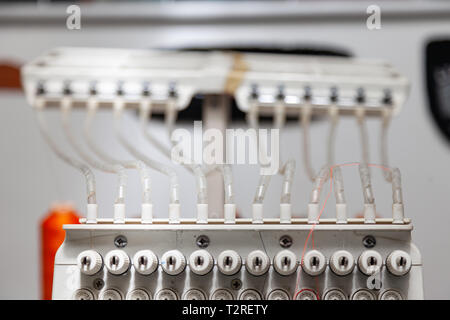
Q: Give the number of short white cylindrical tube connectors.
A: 12